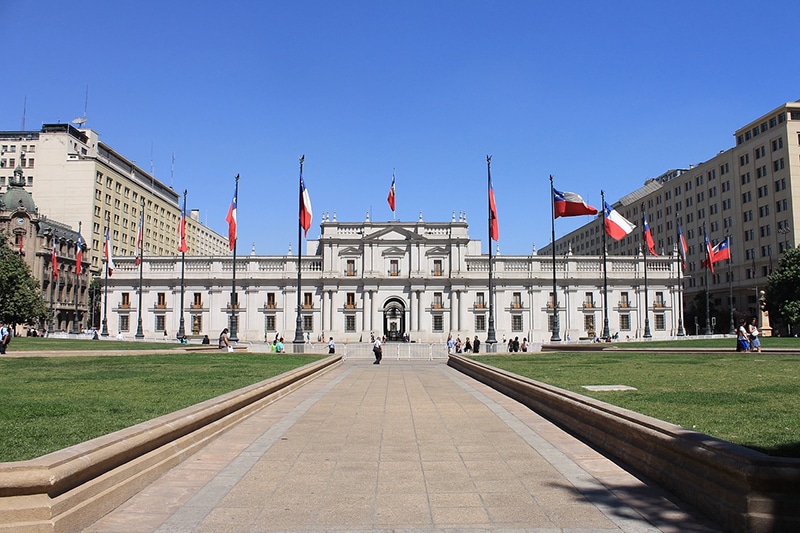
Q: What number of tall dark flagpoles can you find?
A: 14